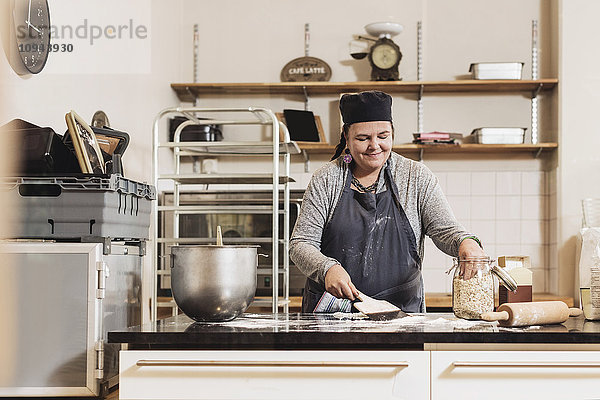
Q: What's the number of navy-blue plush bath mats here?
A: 0